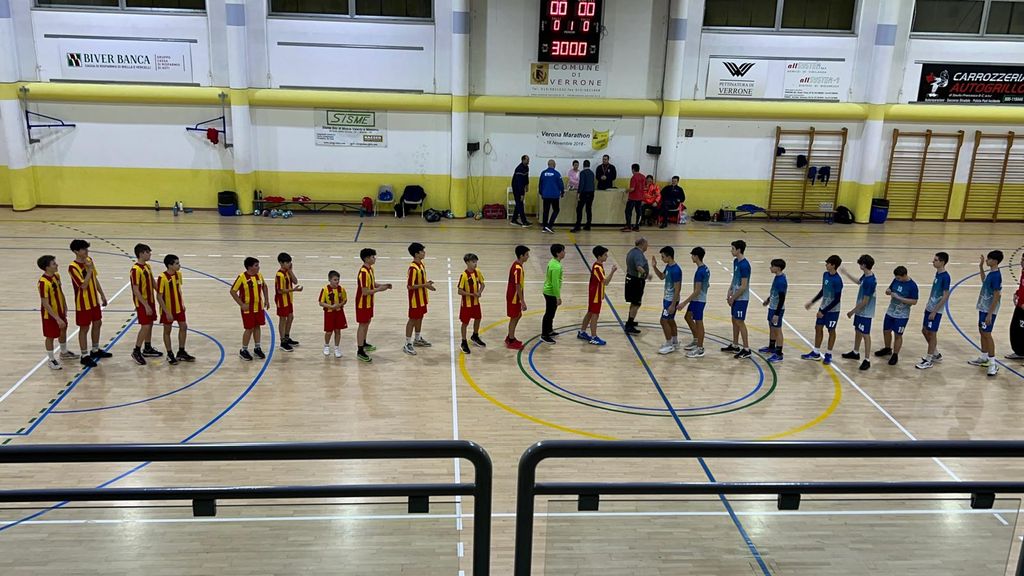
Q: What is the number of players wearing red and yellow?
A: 12